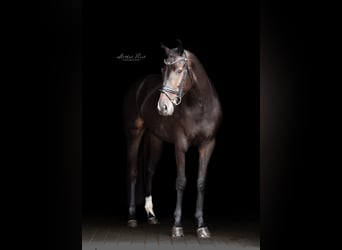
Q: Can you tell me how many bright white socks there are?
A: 1